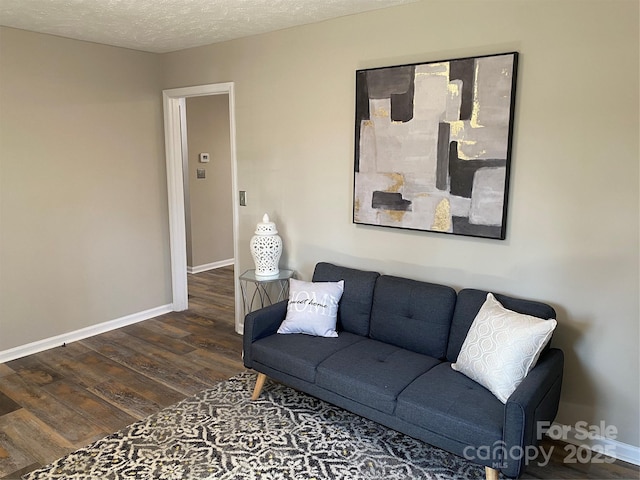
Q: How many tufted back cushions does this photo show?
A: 3